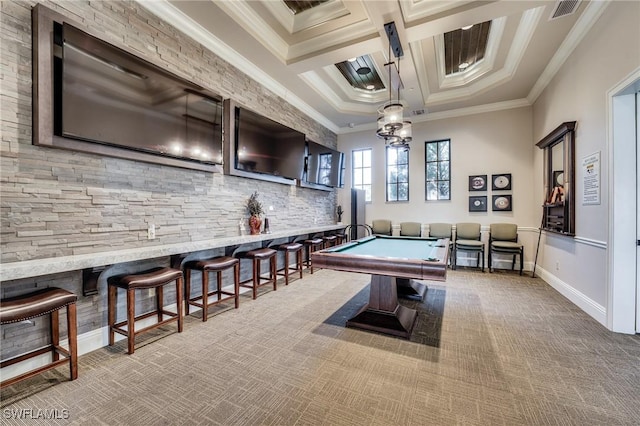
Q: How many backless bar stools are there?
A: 8